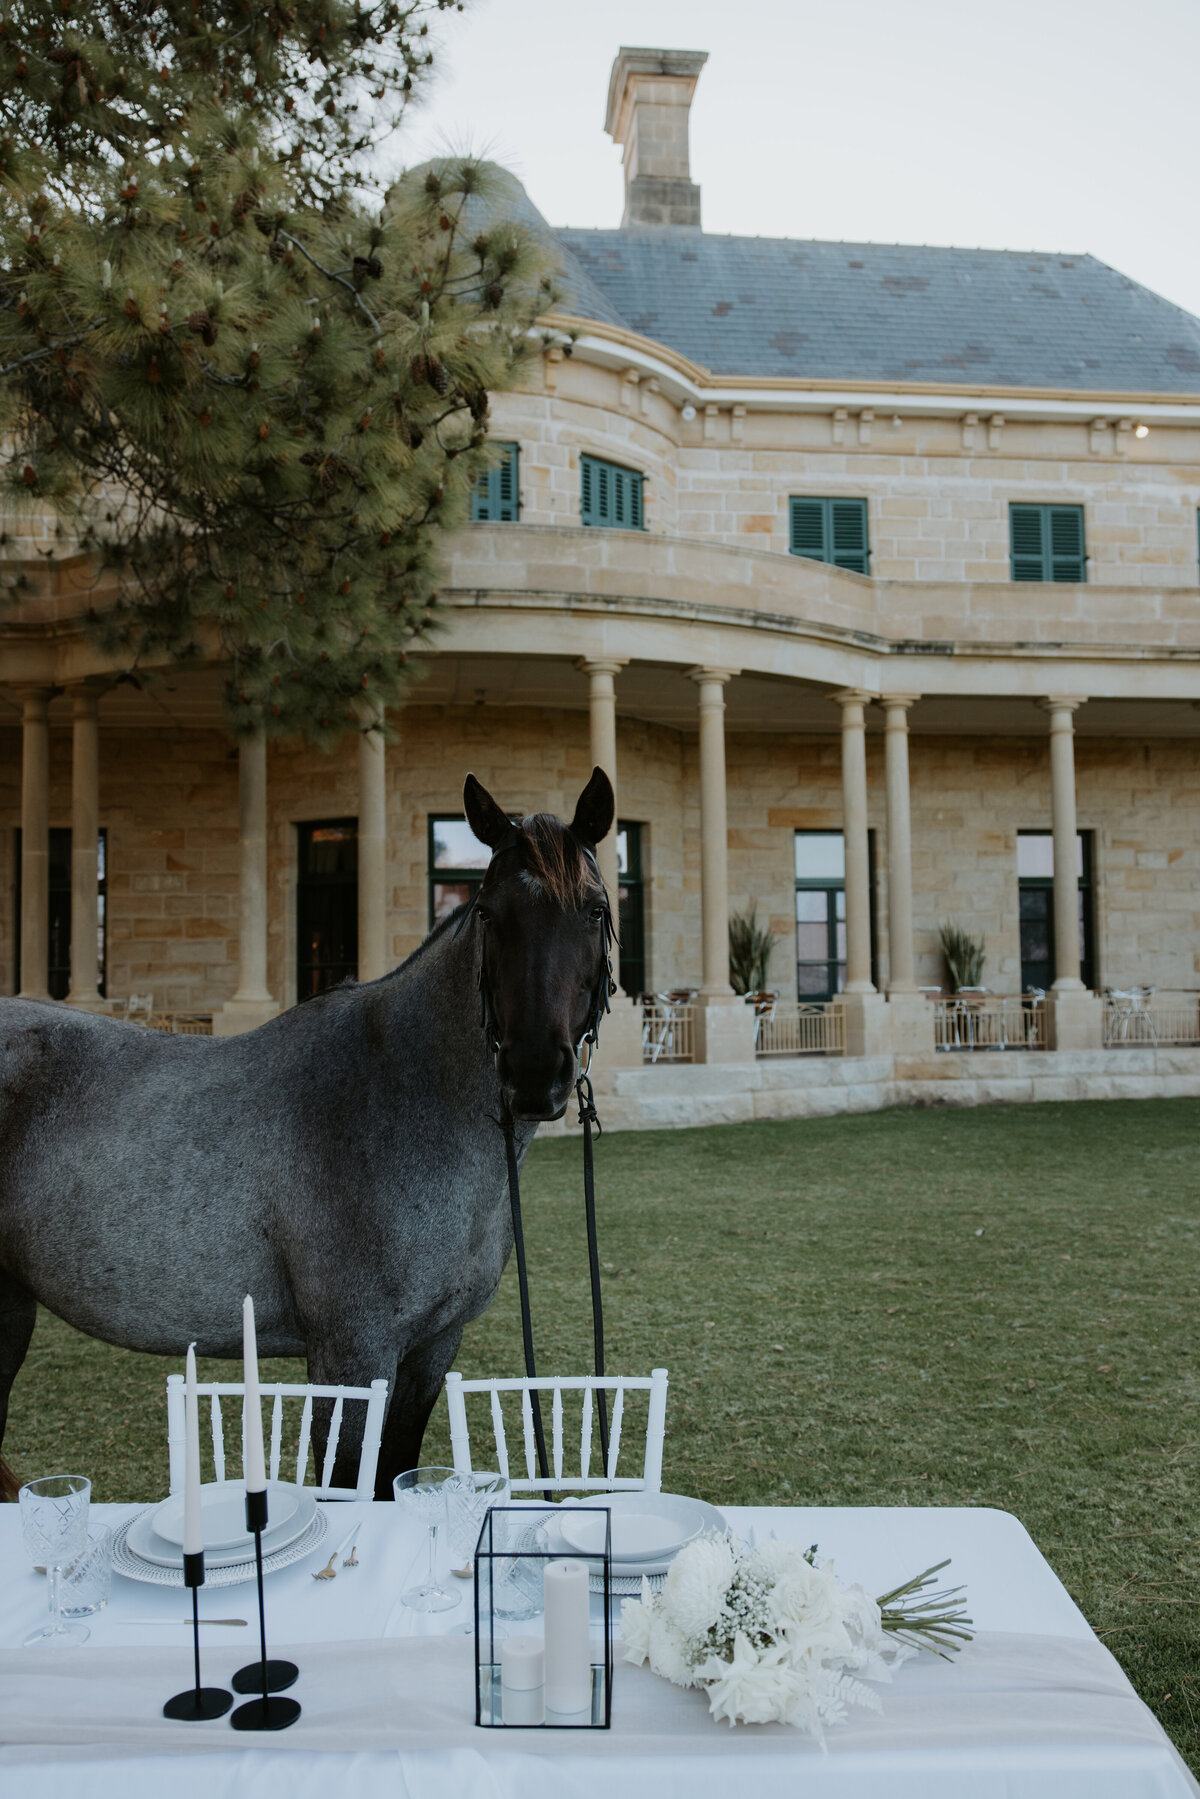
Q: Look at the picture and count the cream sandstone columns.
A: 9